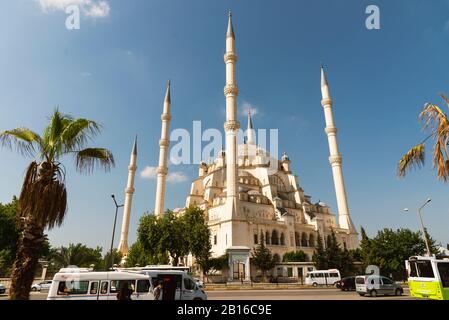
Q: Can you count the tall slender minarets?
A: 5